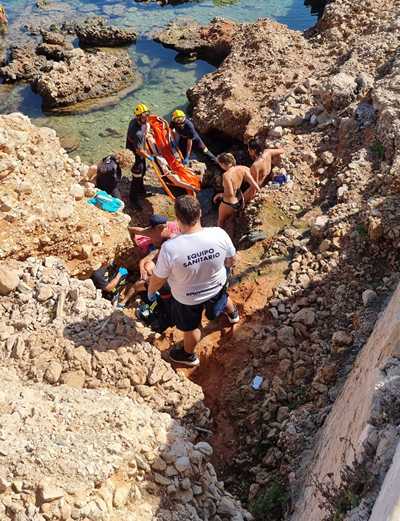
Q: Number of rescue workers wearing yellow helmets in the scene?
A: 2